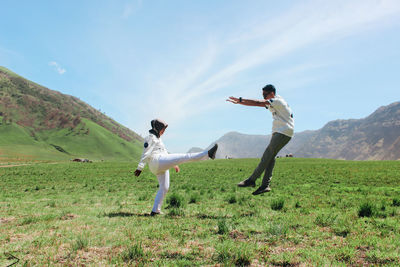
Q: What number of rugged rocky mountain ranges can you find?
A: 1